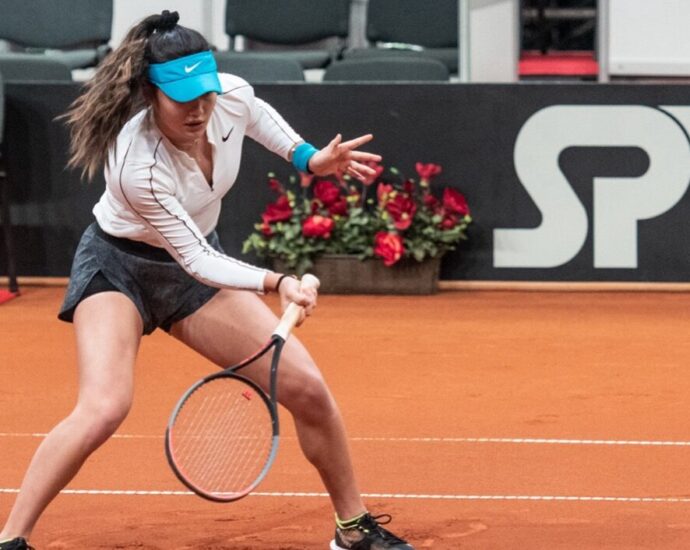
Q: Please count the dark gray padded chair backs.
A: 6